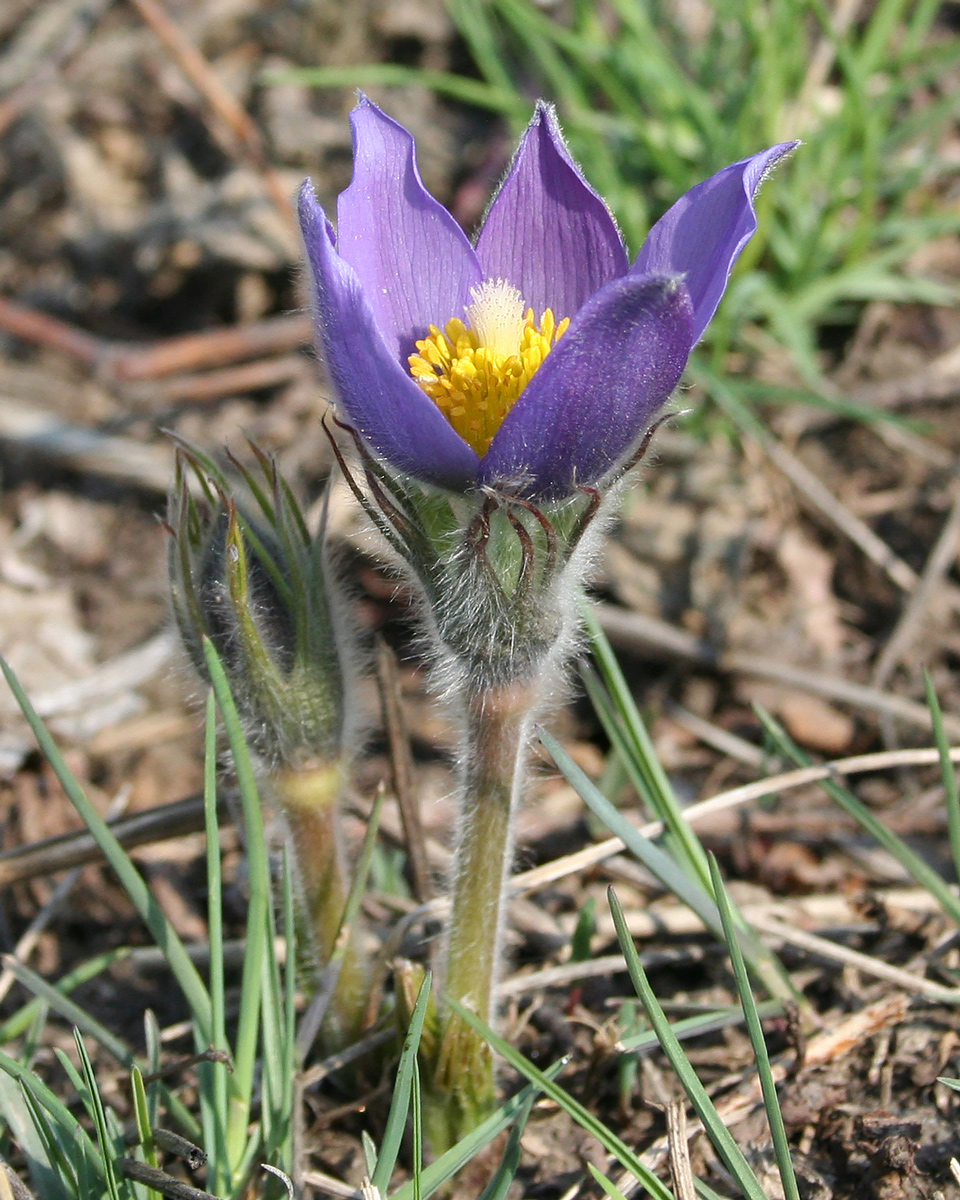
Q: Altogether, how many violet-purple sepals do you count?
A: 5